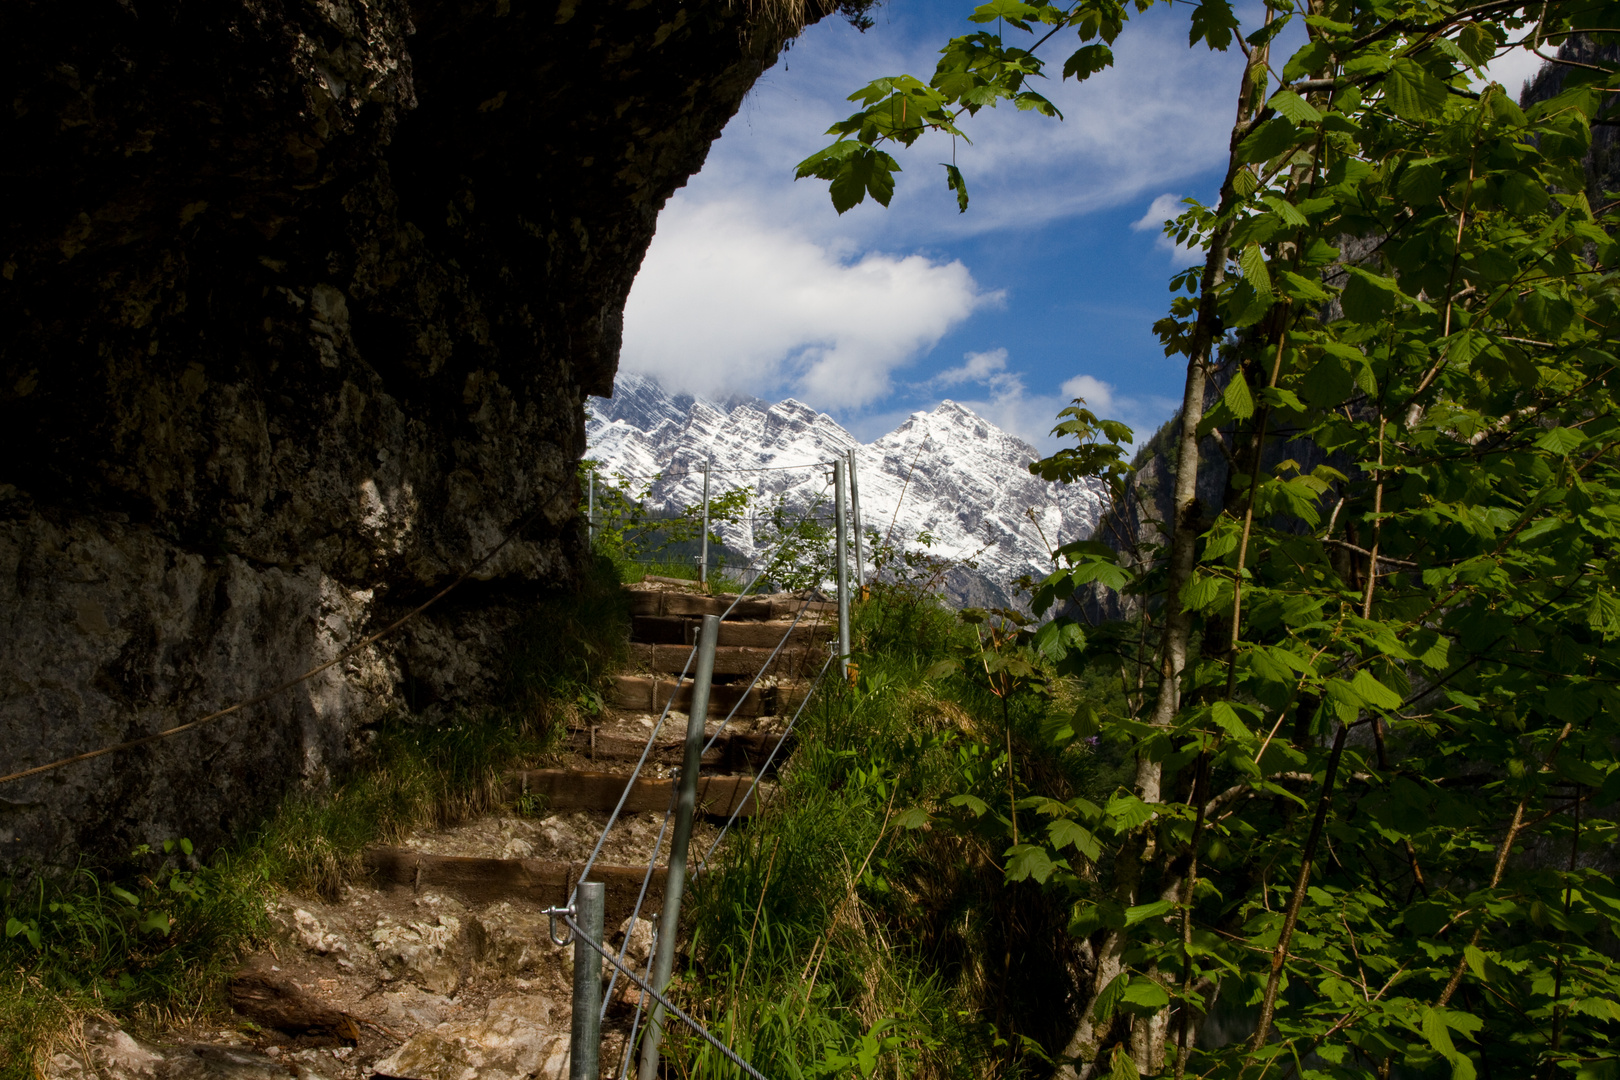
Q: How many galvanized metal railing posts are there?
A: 6